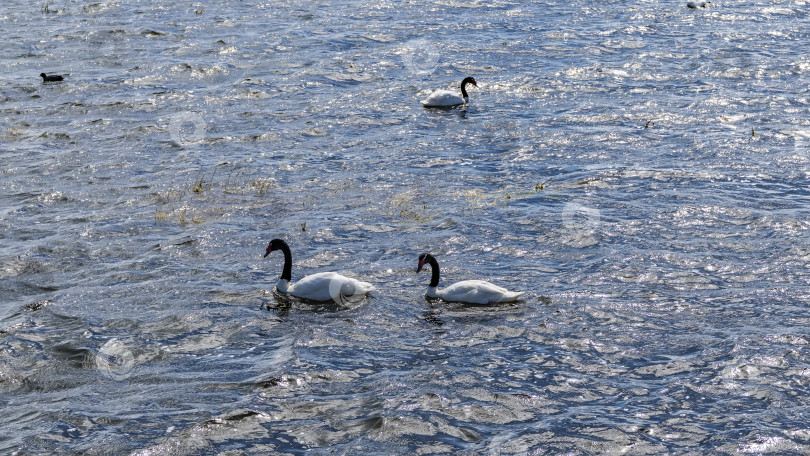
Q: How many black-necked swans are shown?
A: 3